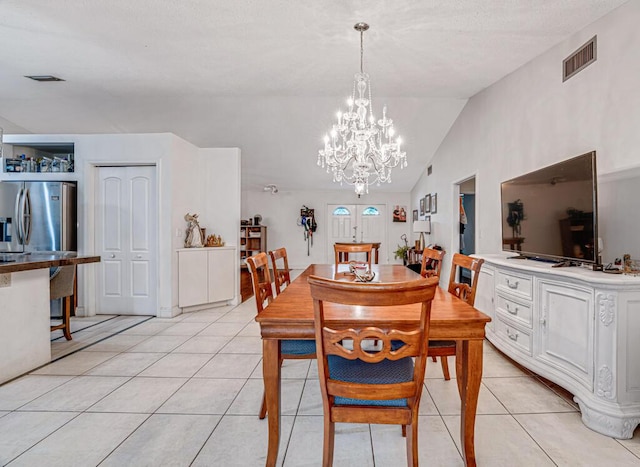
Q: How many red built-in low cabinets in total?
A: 0